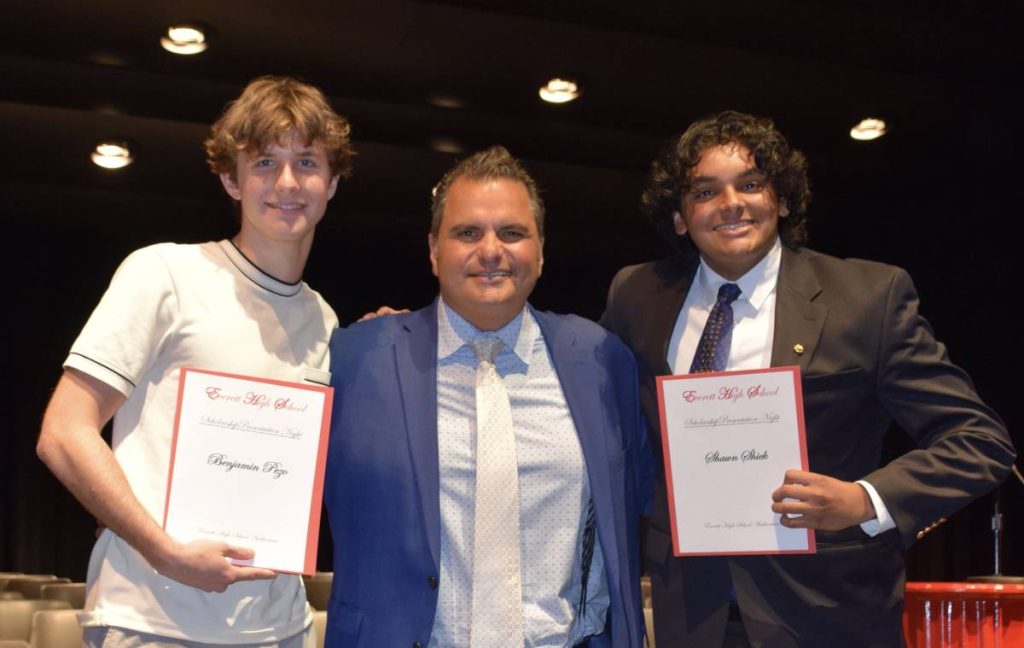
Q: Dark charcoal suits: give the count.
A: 1